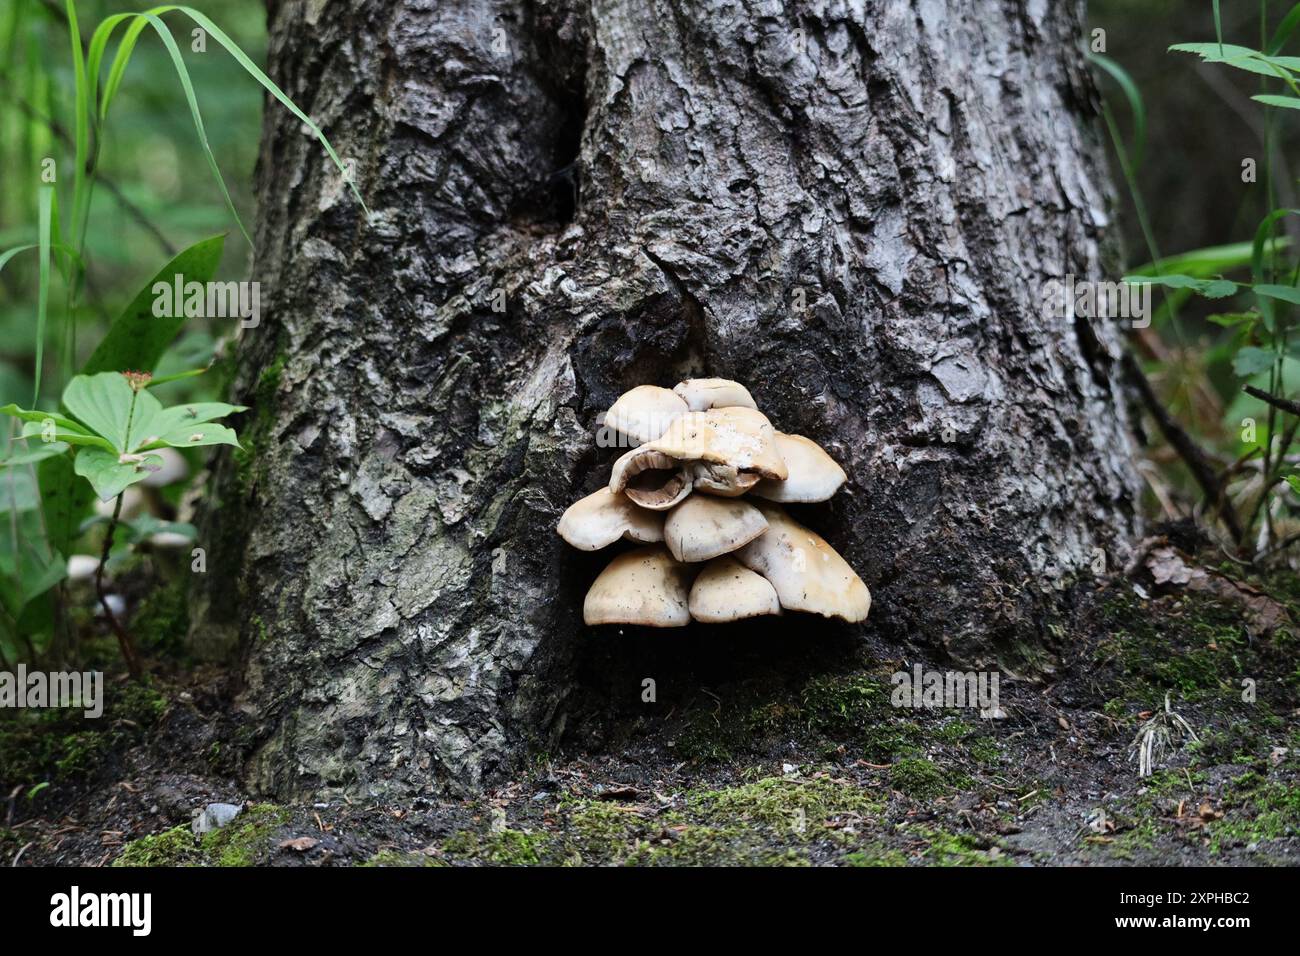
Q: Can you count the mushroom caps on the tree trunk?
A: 9